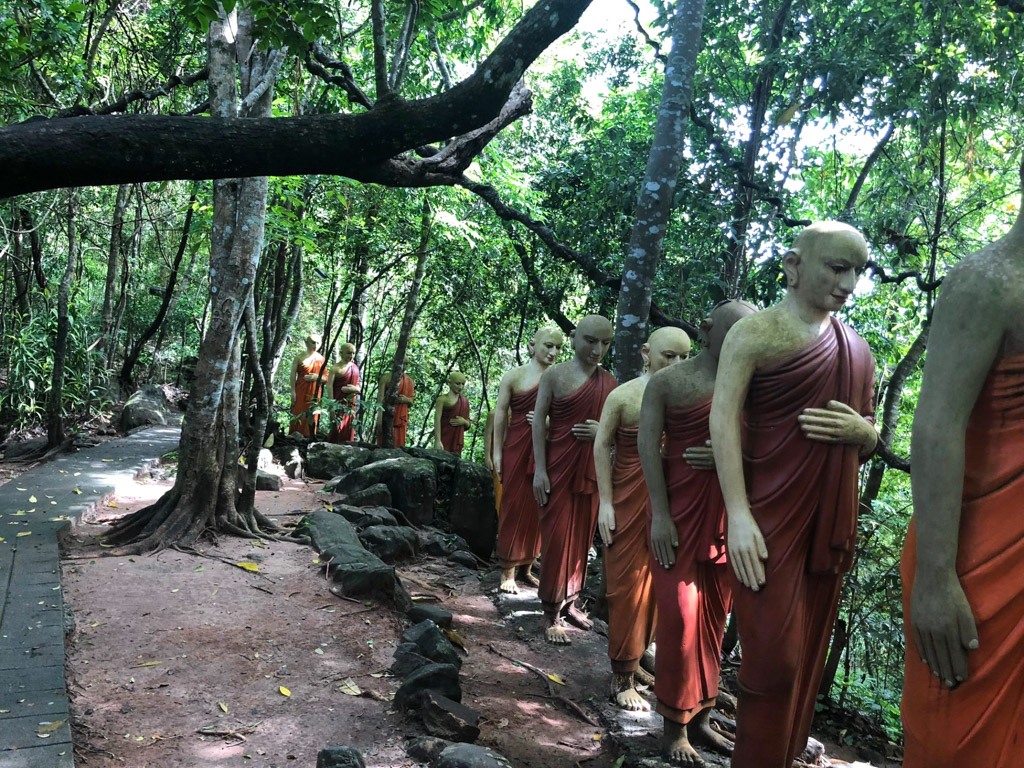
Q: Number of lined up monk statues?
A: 11